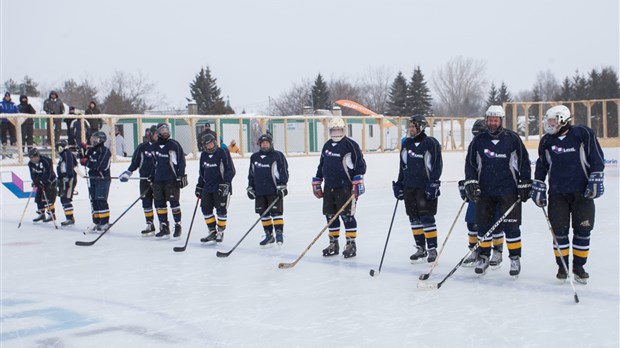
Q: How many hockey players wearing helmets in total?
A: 12